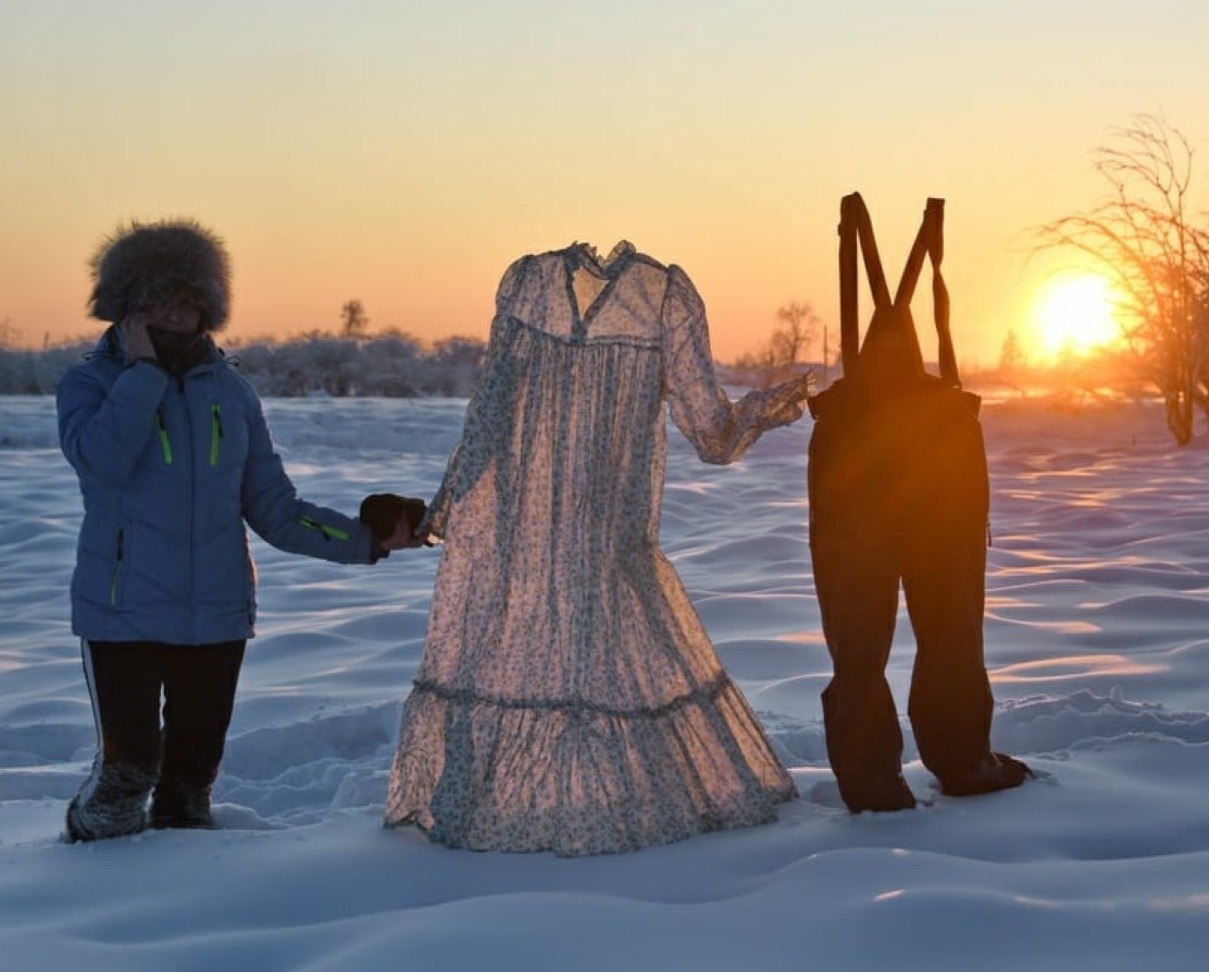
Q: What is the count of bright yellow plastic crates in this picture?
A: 0